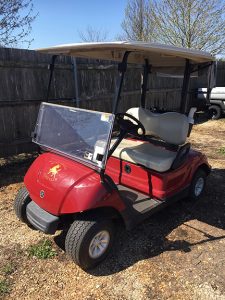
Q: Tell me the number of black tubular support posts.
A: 4